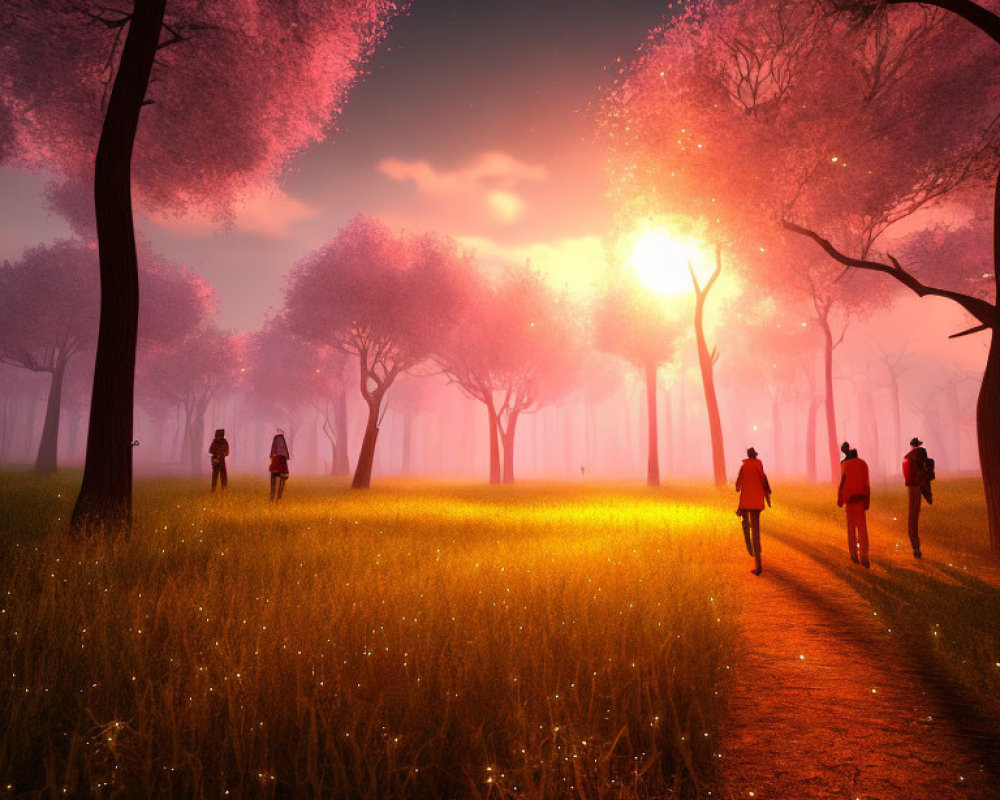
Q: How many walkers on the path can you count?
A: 3